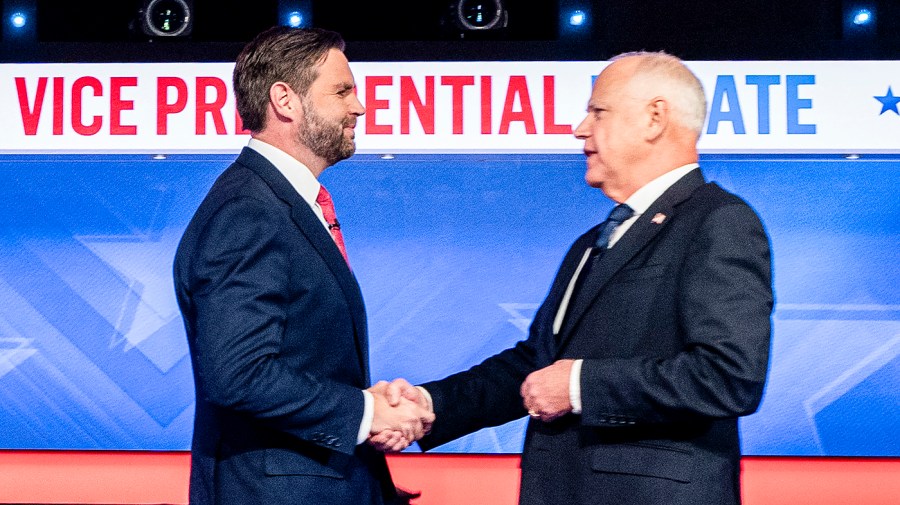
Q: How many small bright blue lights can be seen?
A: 4